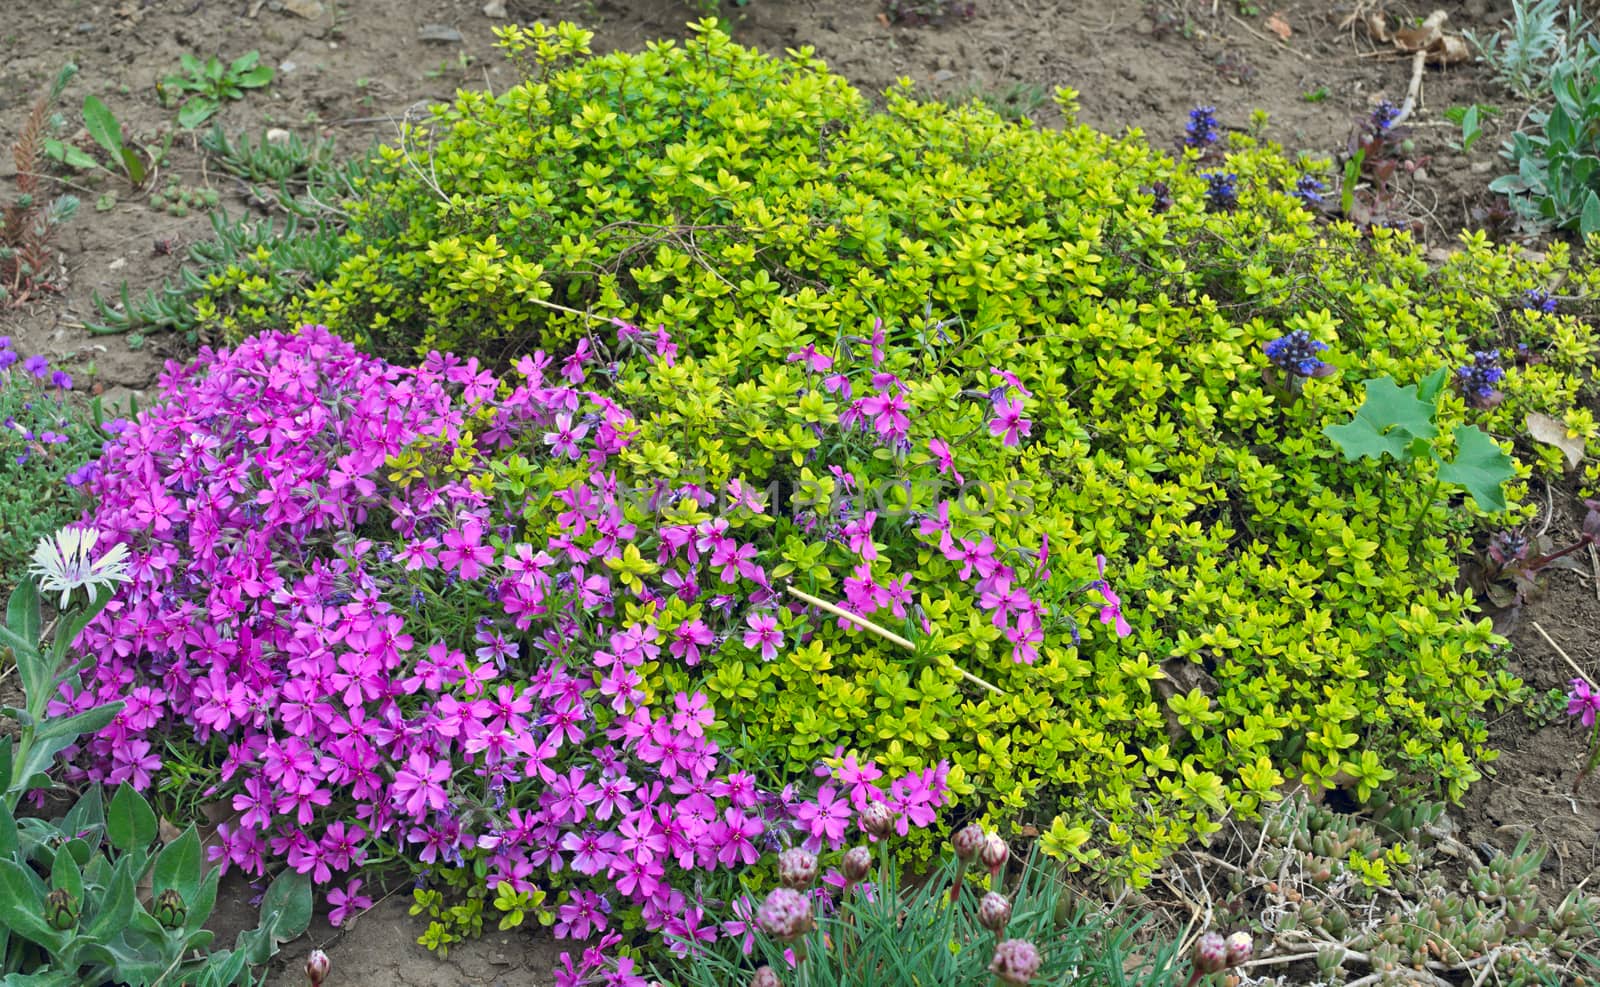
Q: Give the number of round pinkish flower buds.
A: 12